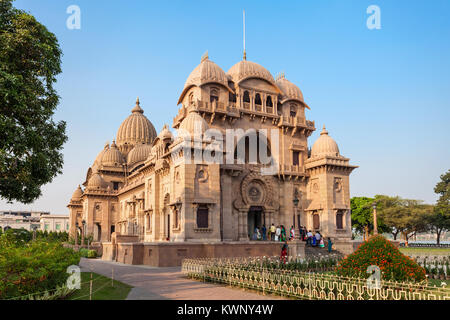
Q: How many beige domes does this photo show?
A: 12